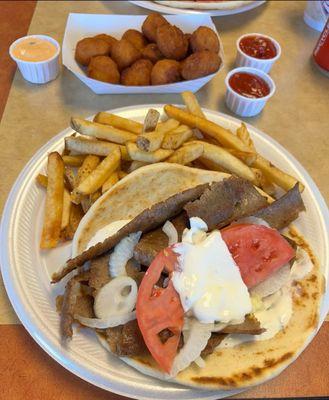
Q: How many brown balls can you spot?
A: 13